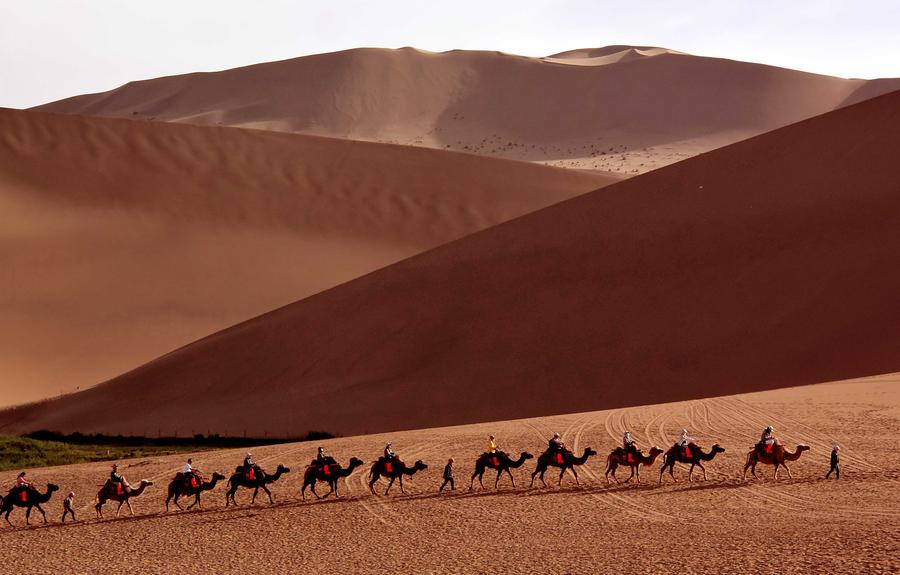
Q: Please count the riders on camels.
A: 11